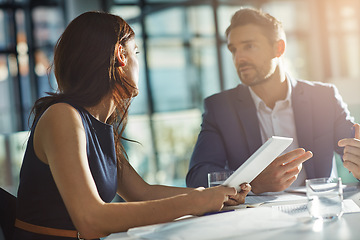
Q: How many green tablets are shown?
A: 0